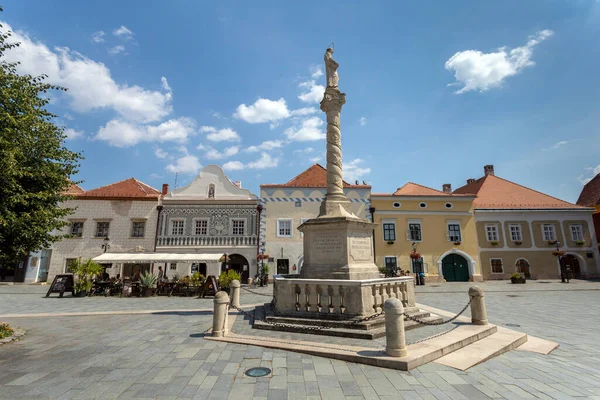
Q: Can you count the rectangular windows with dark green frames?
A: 5